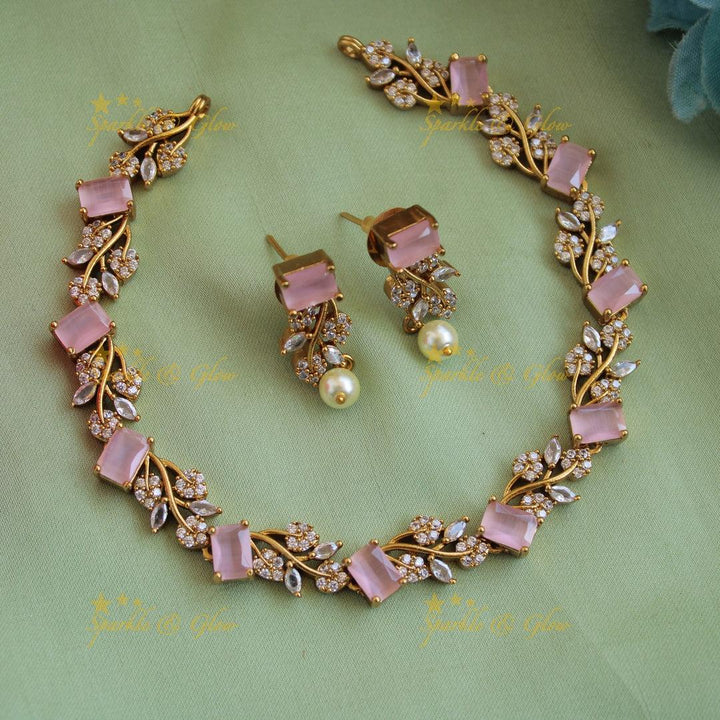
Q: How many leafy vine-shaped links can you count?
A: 11